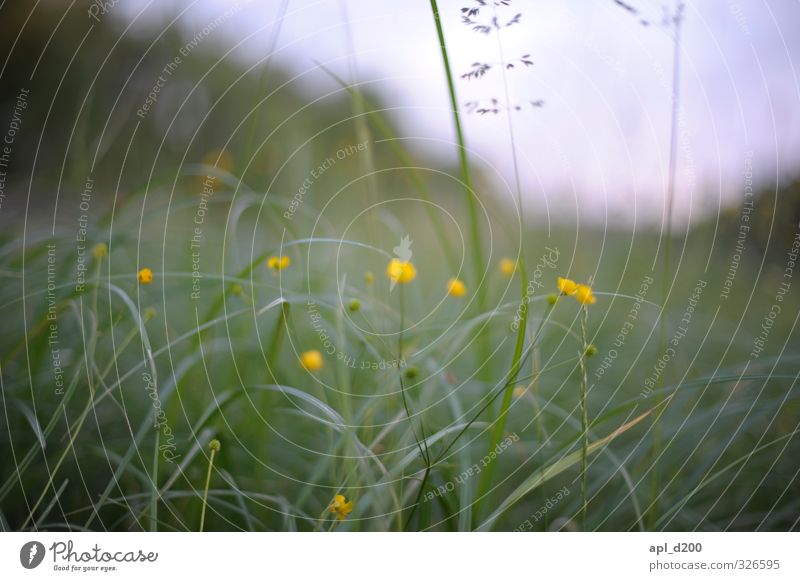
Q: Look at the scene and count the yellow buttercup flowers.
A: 9